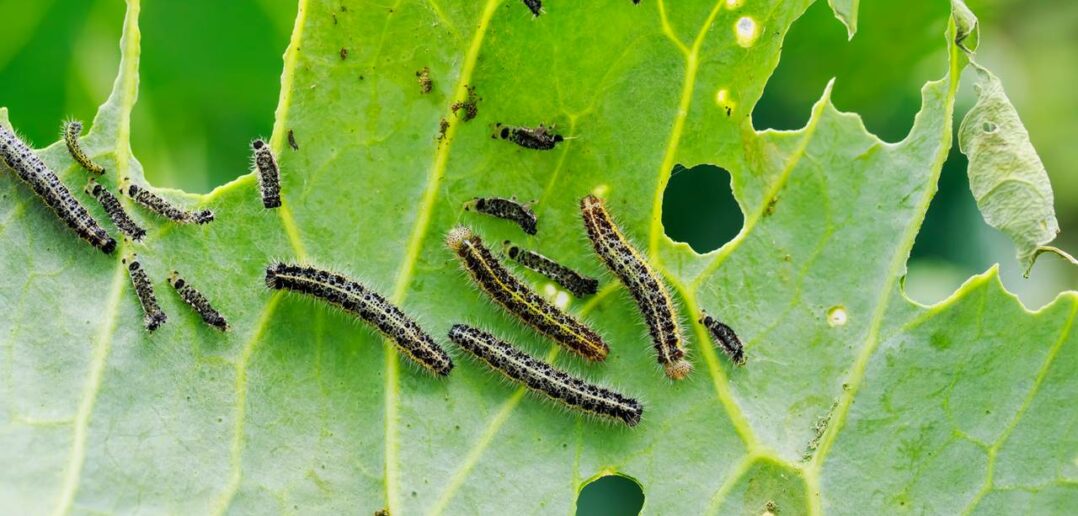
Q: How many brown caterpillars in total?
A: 2